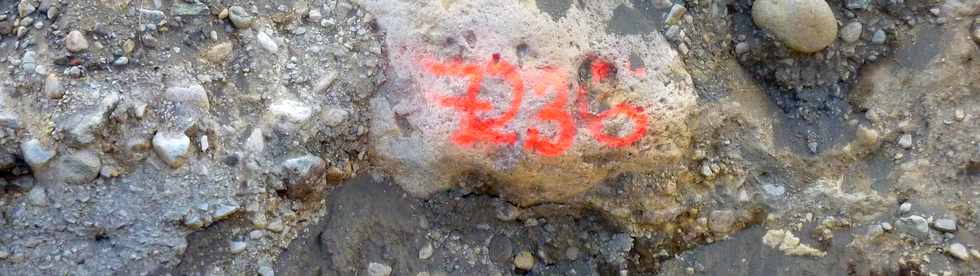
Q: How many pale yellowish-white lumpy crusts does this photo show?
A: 1